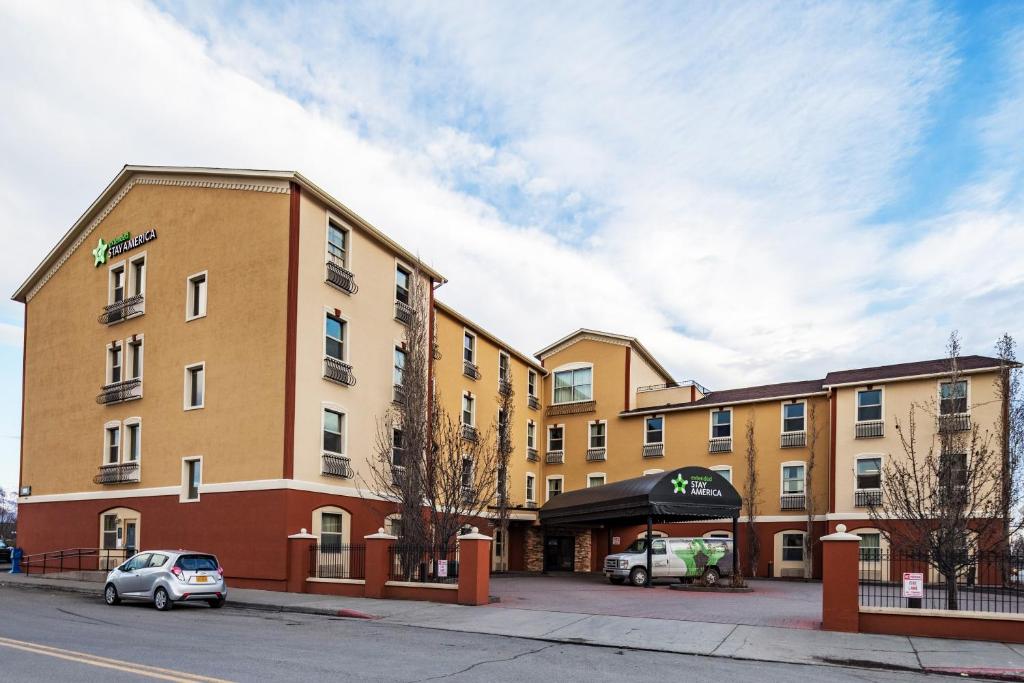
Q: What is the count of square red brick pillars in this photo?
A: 4